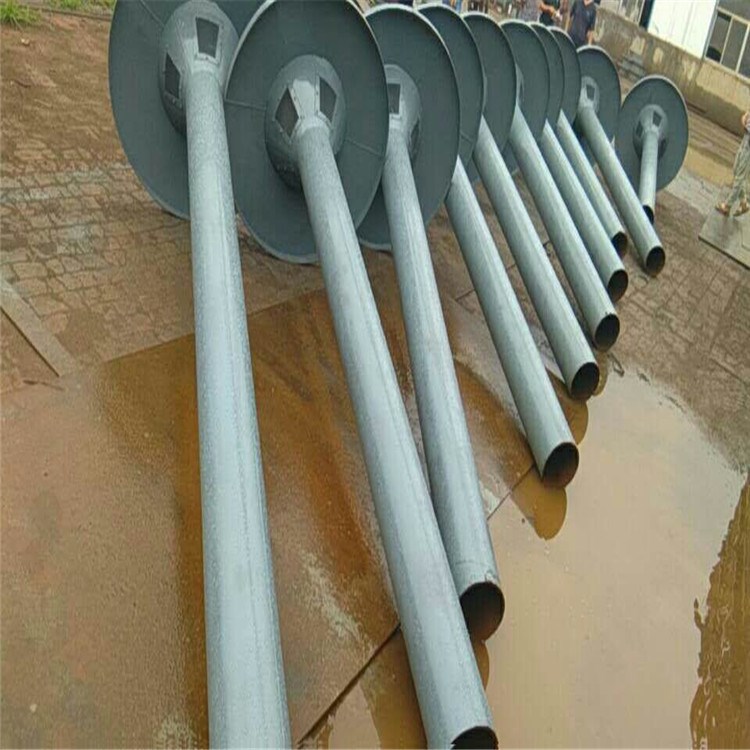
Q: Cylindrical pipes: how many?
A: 10